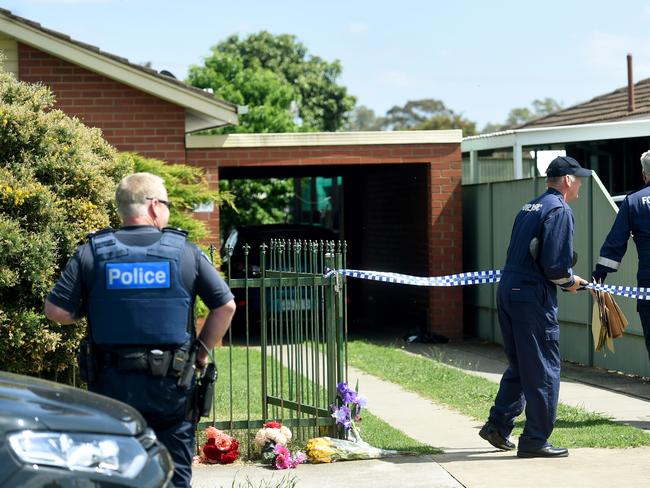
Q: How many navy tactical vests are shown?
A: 1